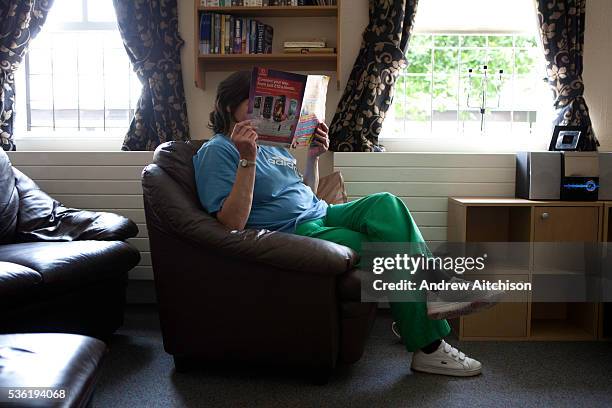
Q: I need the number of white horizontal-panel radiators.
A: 2